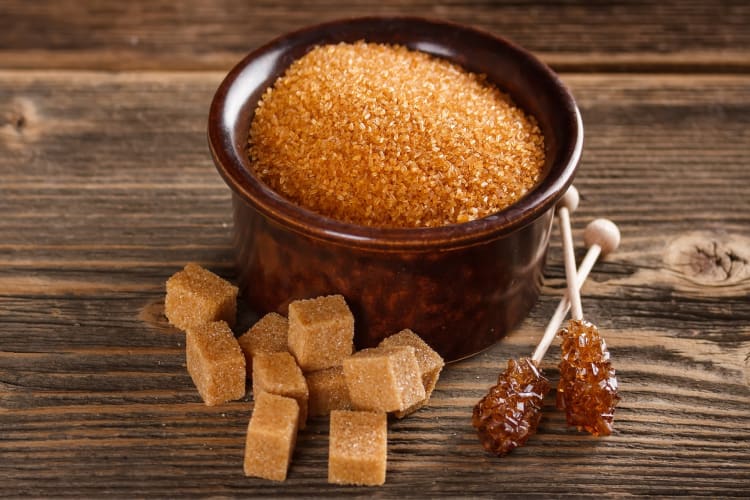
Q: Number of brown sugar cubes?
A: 10